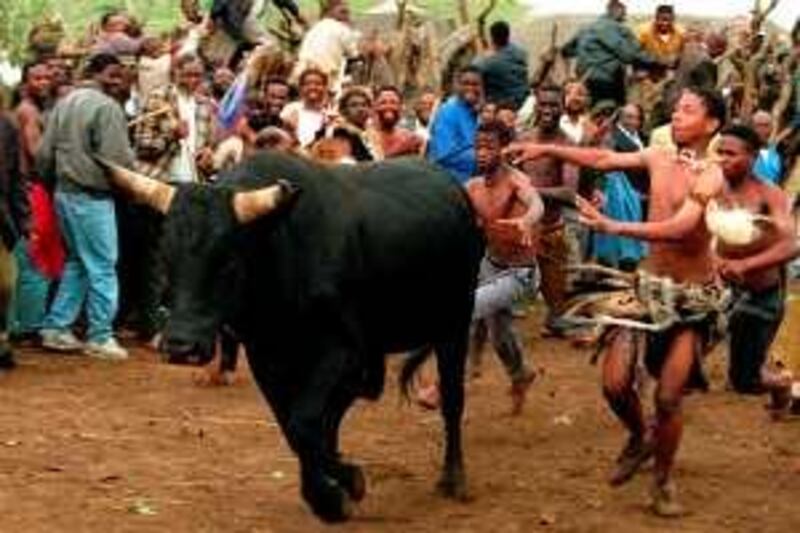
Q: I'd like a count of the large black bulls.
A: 1